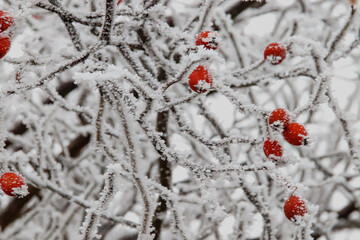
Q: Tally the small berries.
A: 10